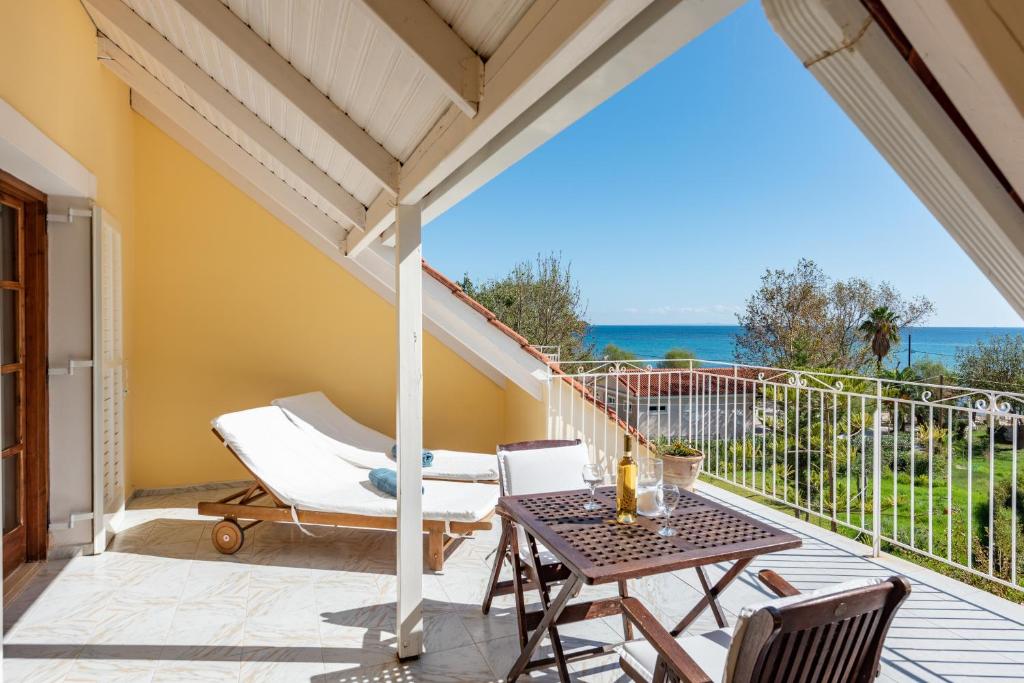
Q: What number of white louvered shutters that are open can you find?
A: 1